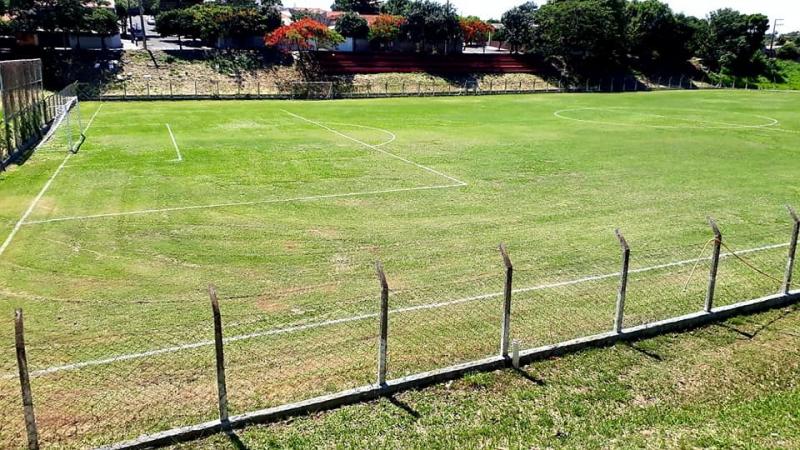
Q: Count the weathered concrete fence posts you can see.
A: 7